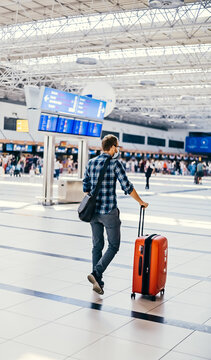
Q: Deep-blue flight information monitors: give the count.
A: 4